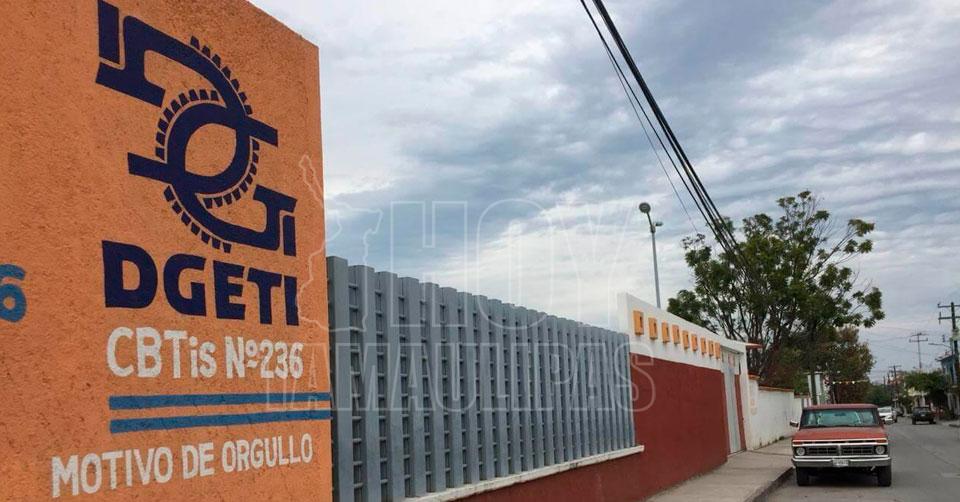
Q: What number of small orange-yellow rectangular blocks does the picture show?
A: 9